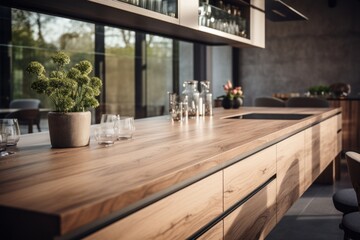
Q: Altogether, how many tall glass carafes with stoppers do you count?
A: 2